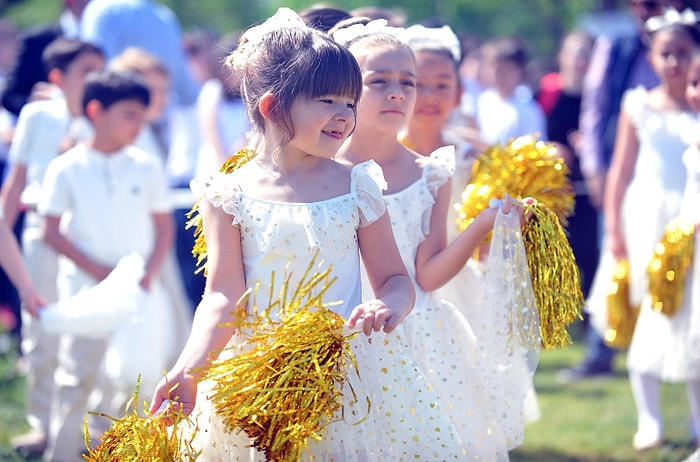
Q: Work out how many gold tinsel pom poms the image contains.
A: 7